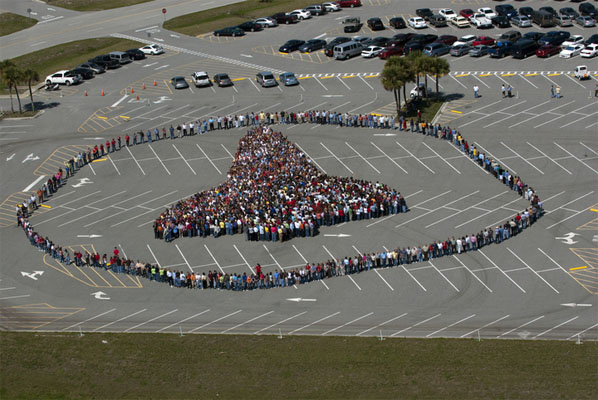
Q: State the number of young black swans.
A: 0